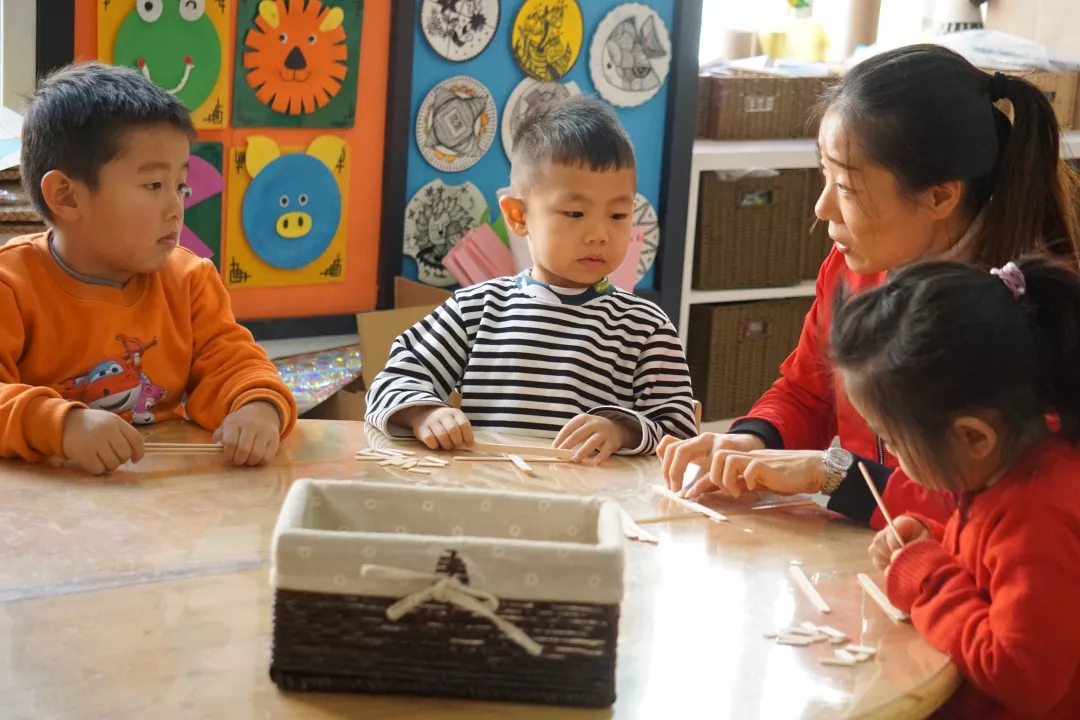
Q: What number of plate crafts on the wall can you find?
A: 11